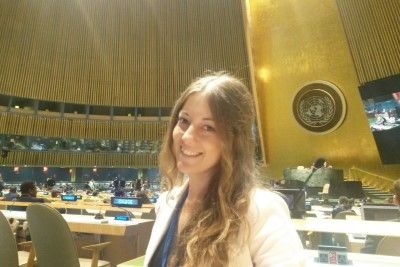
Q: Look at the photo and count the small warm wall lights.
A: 4